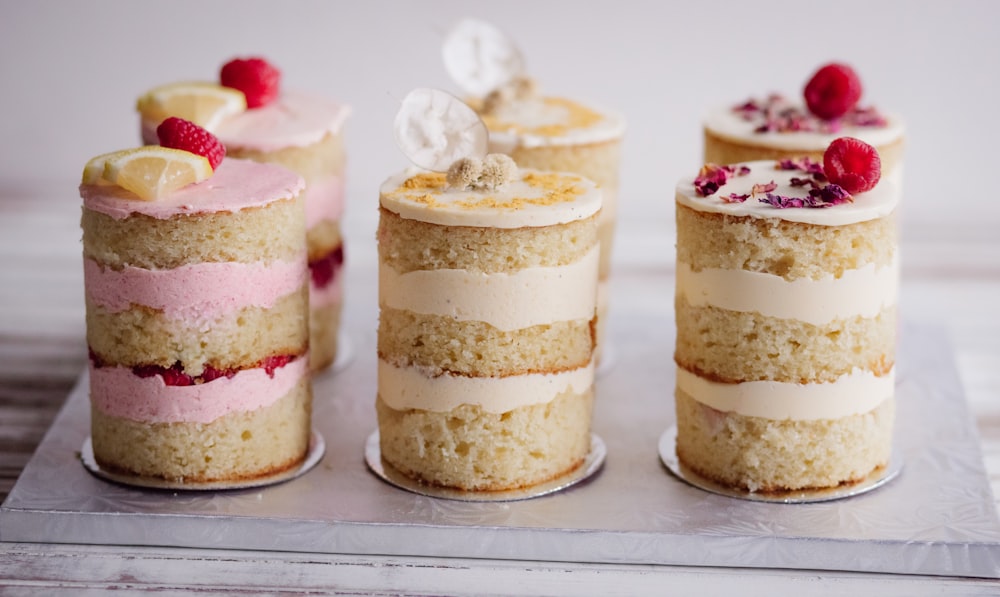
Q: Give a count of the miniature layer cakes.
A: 6